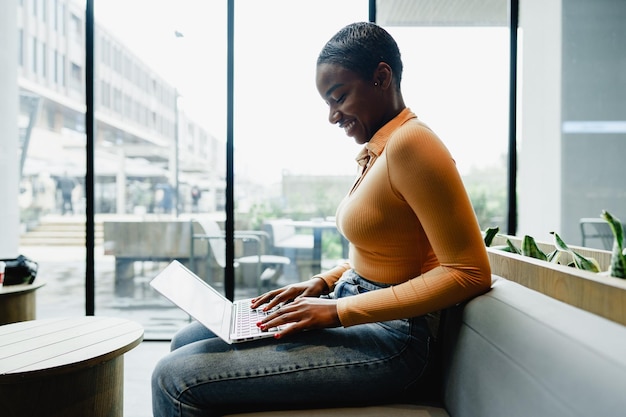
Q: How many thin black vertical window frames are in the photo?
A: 4